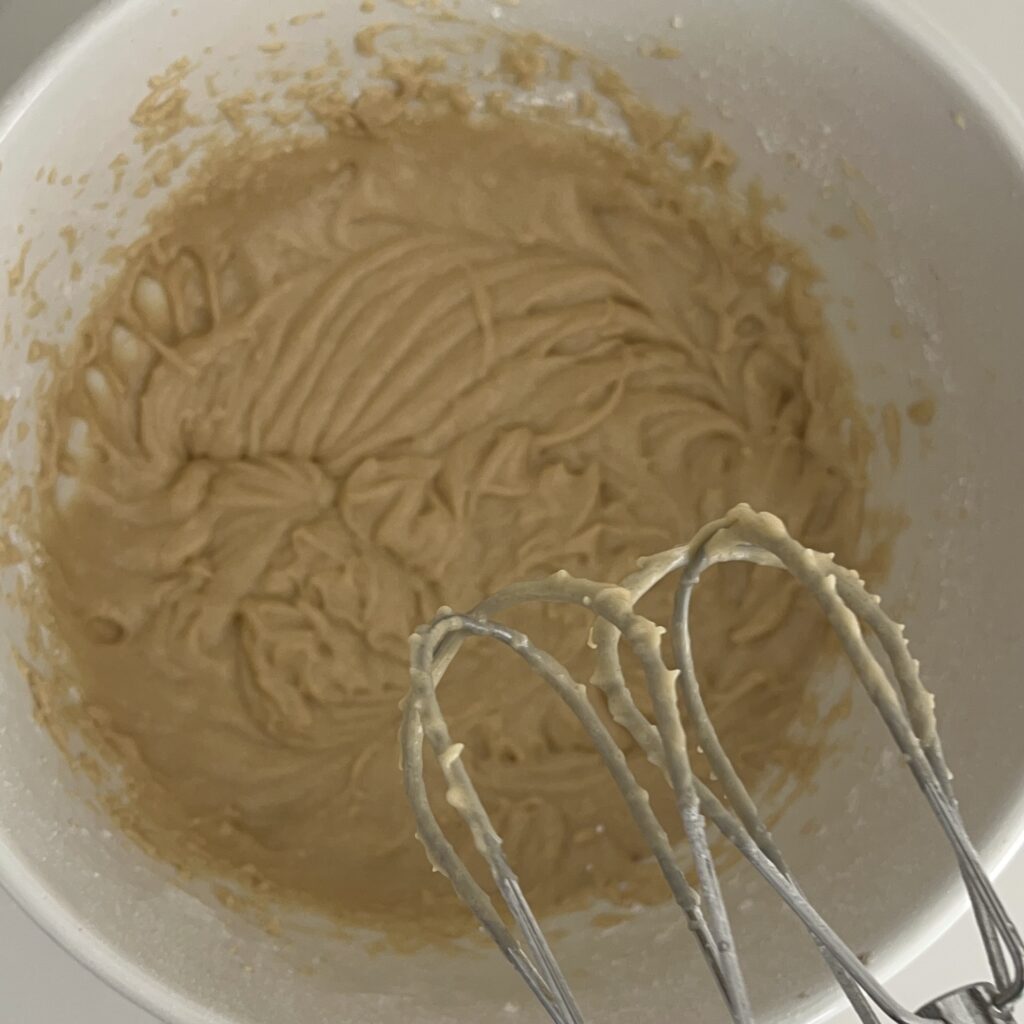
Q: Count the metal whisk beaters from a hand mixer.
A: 2